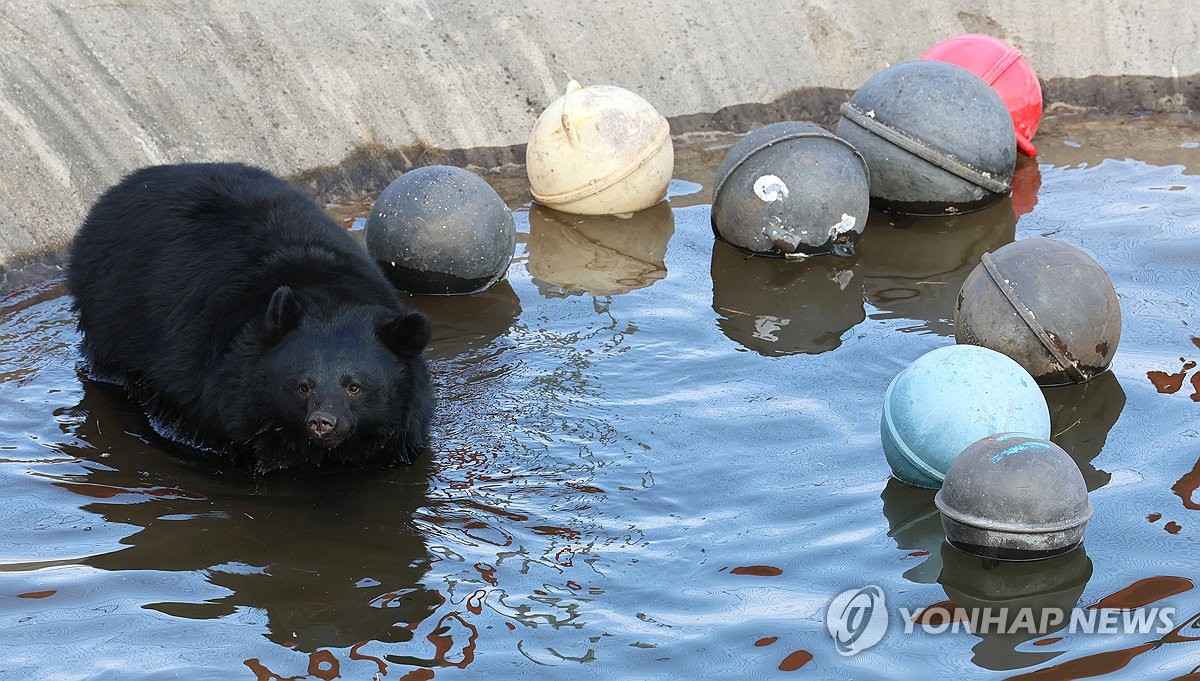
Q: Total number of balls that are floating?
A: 8